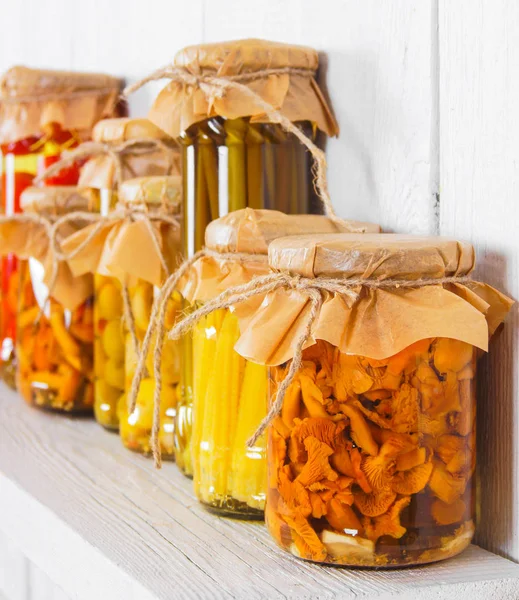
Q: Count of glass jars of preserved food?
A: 7